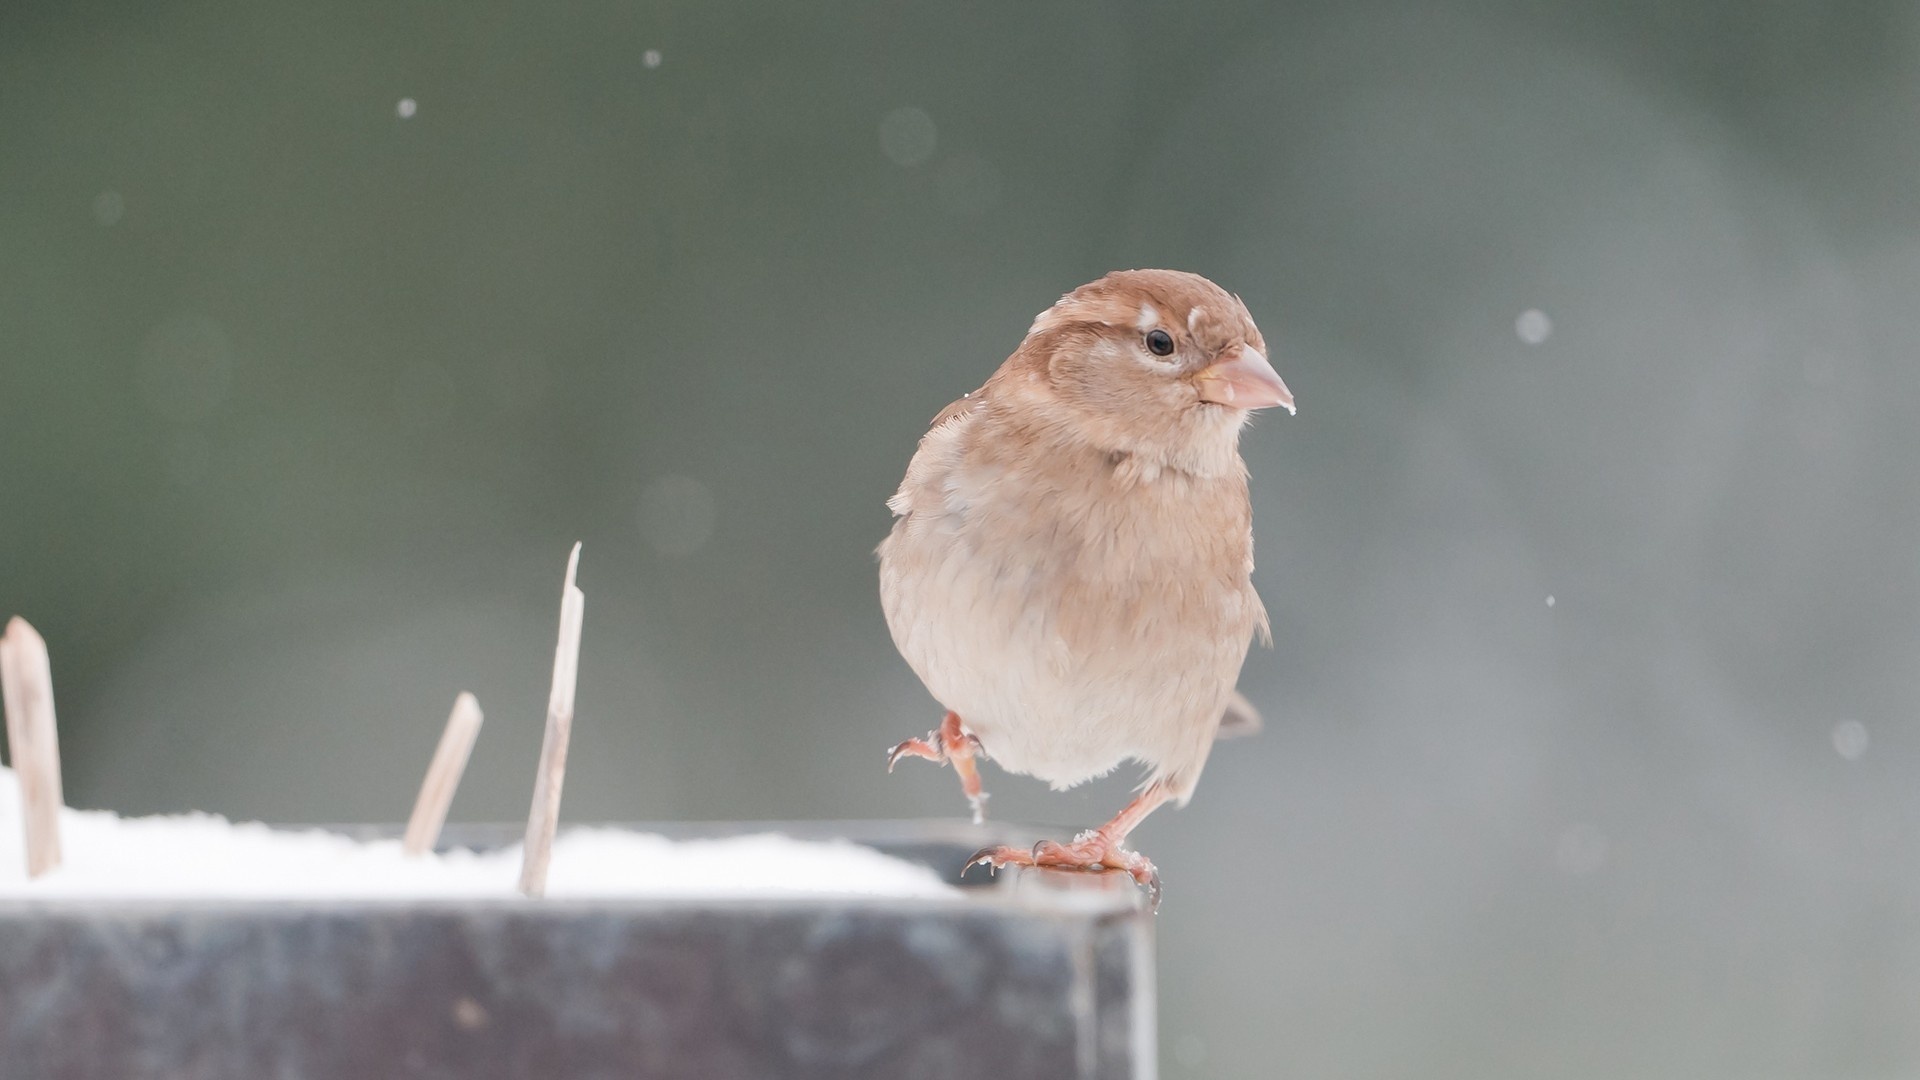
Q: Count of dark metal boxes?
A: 1